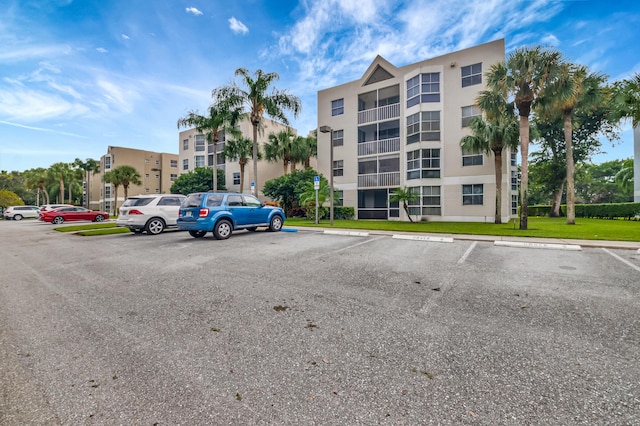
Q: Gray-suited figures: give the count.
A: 0